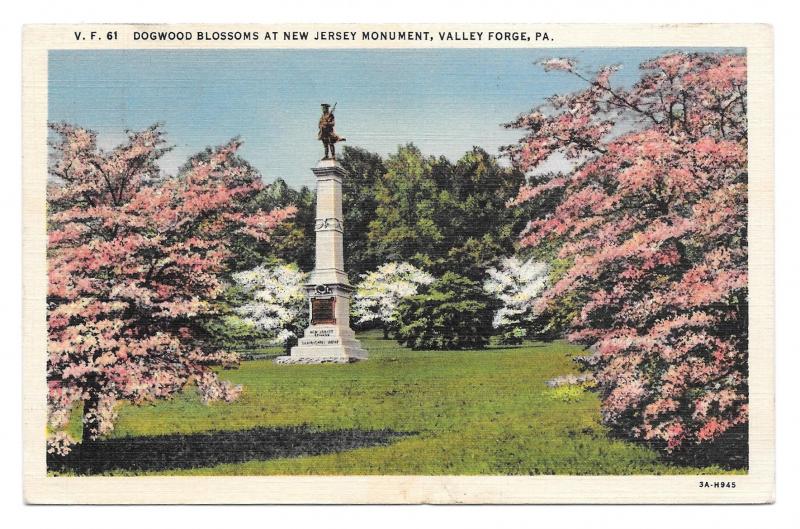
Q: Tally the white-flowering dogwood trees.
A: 3